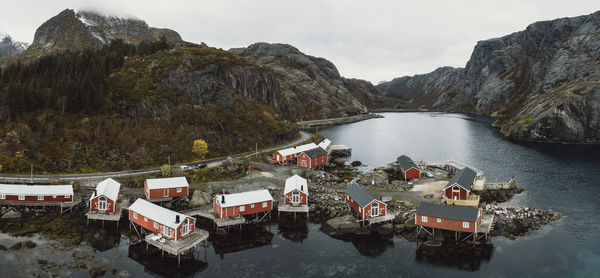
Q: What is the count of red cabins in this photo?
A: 13